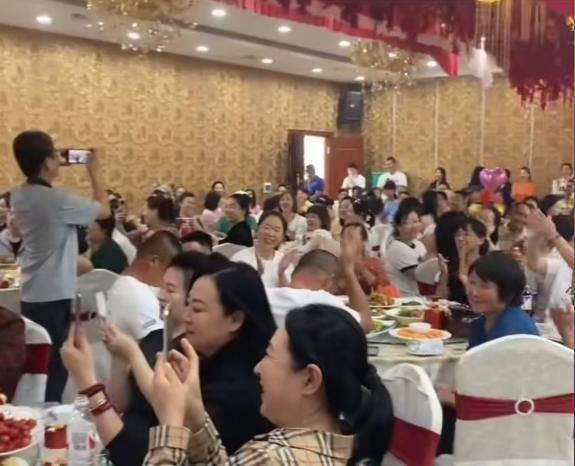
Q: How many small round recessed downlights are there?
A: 11